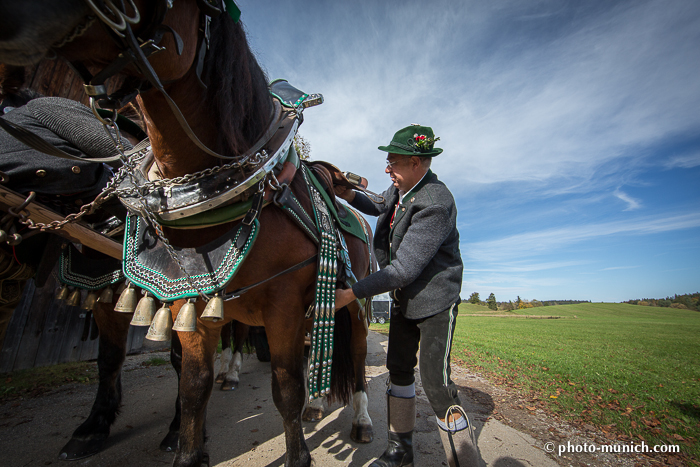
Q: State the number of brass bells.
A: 10